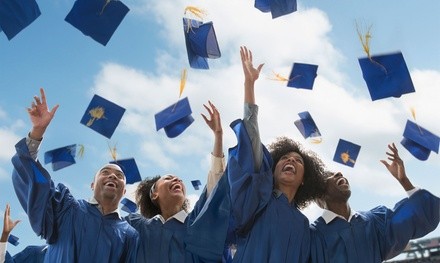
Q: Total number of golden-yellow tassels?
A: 11